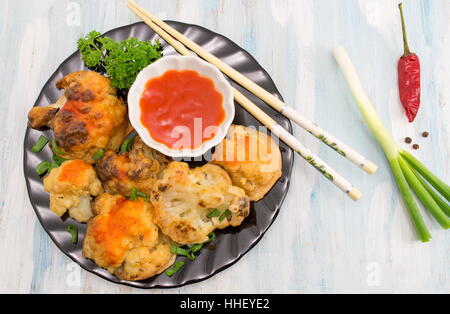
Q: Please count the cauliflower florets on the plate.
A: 6